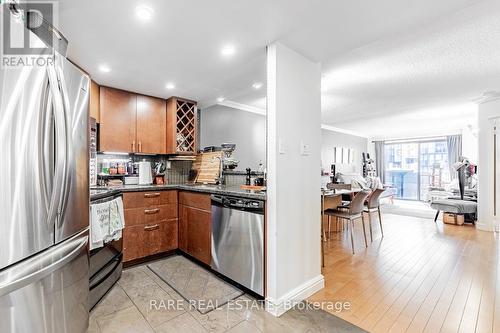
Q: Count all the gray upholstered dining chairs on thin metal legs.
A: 2